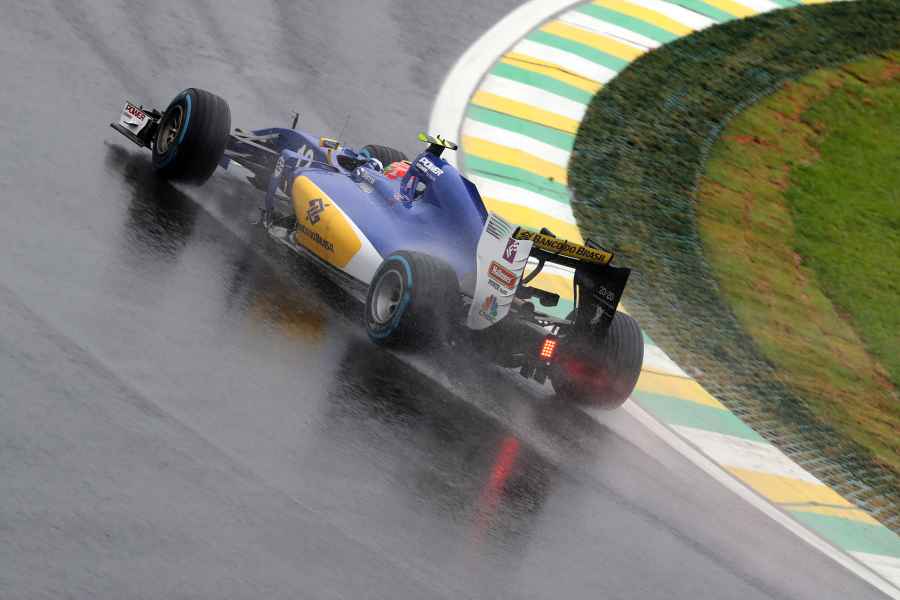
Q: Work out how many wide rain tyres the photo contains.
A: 4